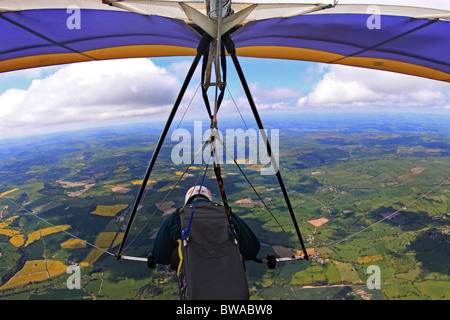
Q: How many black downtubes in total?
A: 2